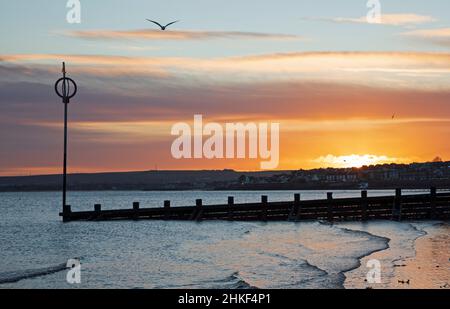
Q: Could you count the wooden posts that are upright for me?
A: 12